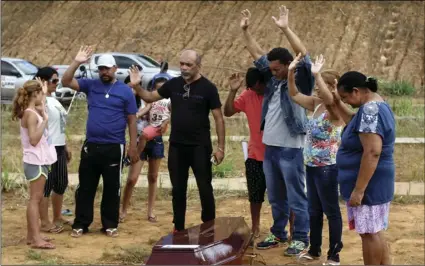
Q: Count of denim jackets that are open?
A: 1